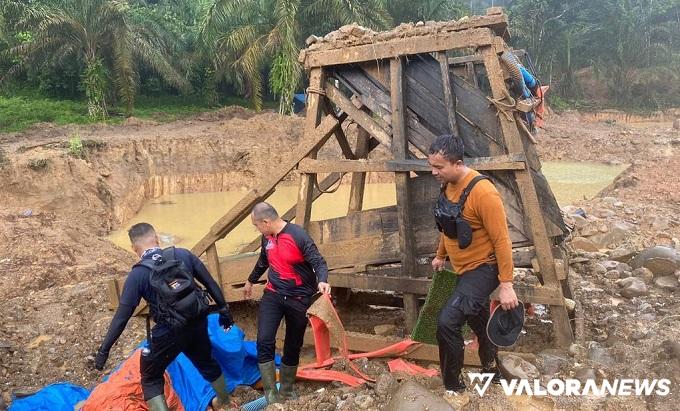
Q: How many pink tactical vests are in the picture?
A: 0